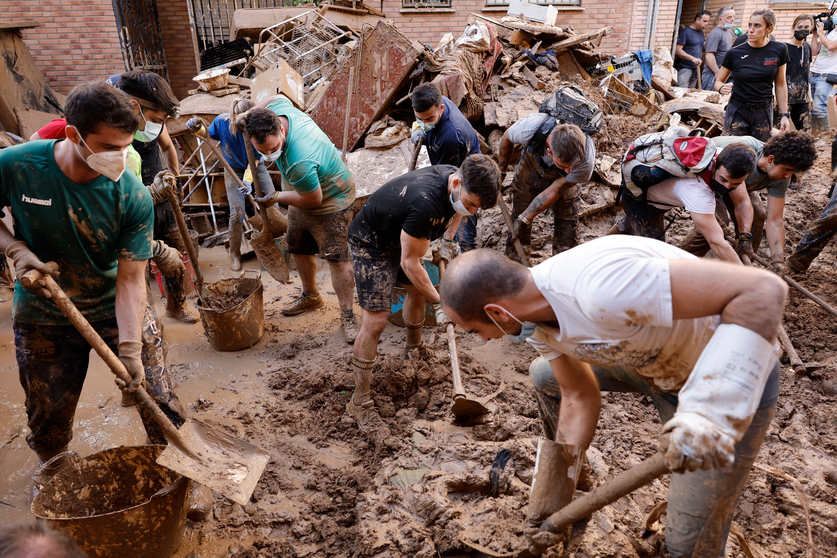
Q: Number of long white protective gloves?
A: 2